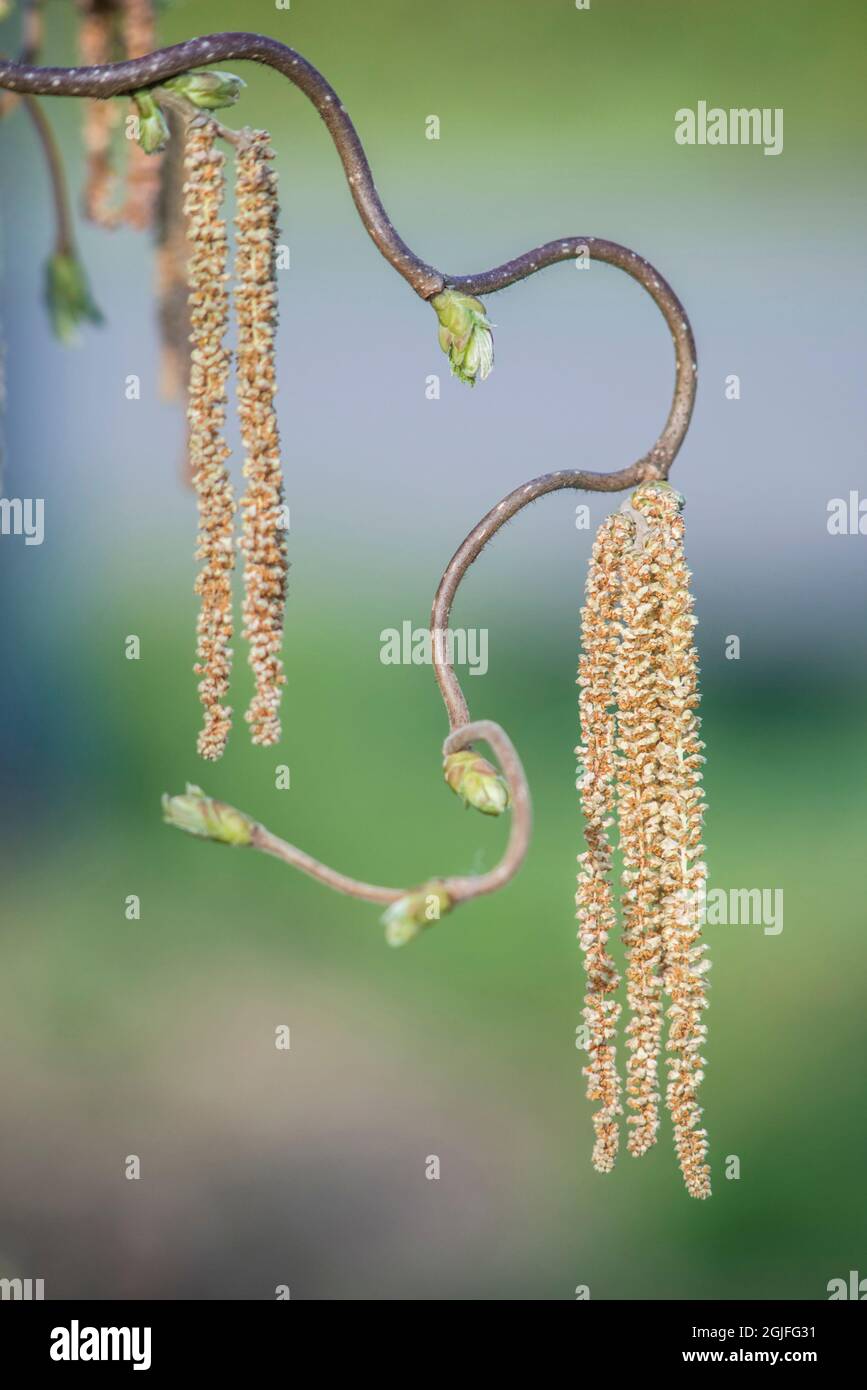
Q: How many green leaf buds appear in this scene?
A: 7